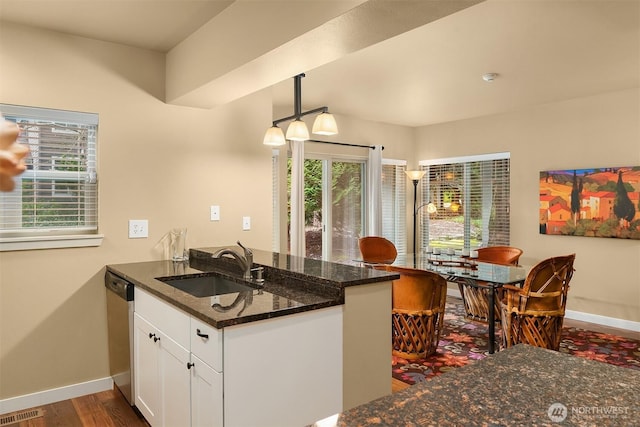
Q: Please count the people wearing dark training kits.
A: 0